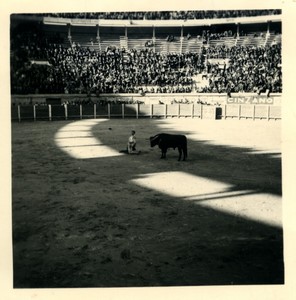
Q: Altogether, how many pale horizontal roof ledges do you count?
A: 1